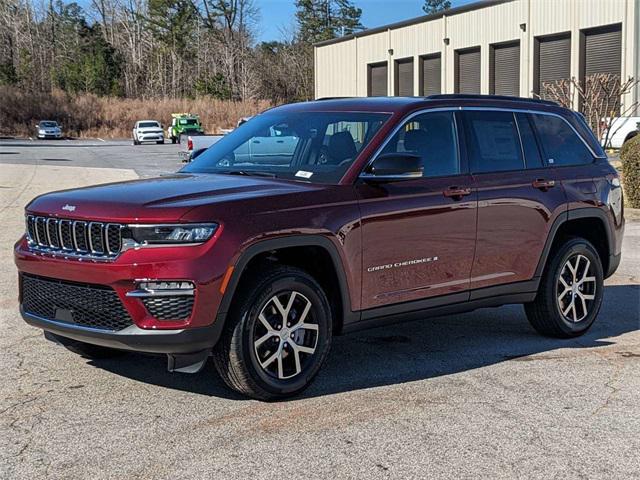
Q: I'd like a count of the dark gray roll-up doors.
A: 7